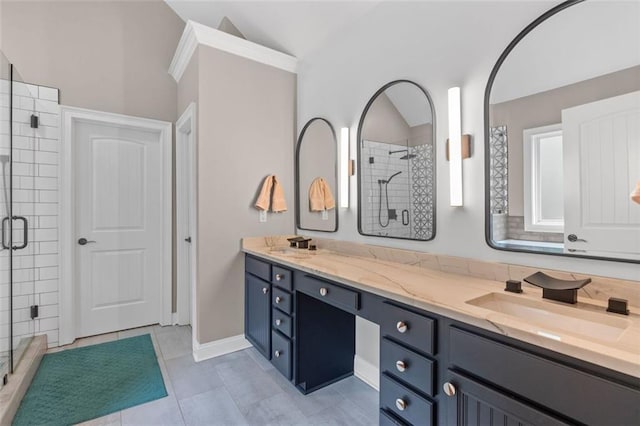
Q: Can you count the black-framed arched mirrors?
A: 3